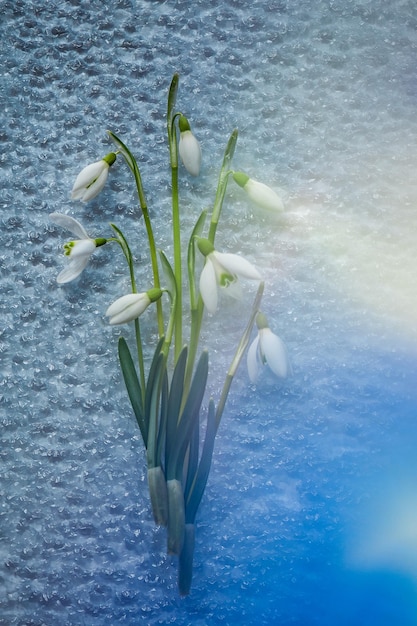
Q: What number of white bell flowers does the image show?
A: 7